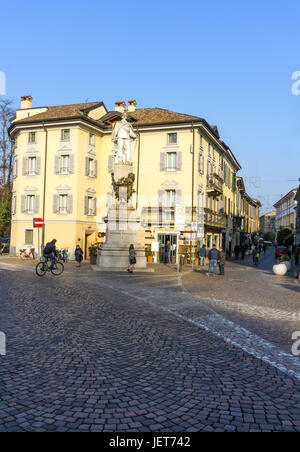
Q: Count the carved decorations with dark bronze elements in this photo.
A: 1